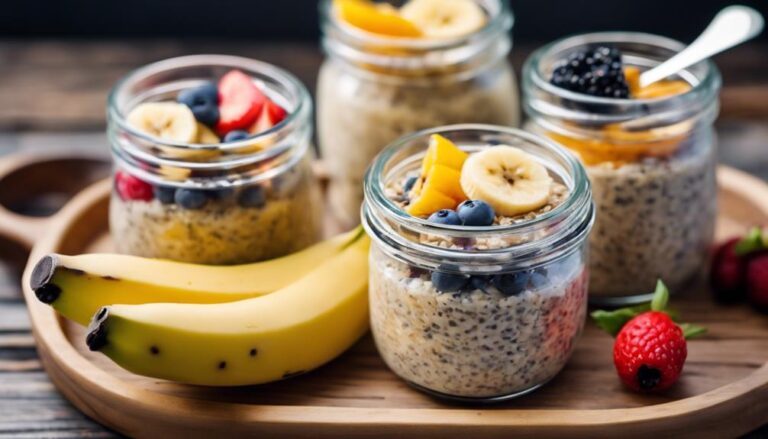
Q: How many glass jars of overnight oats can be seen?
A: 4